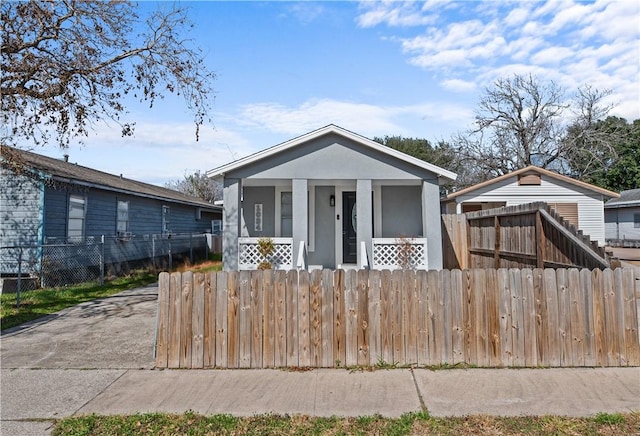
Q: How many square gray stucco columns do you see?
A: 4